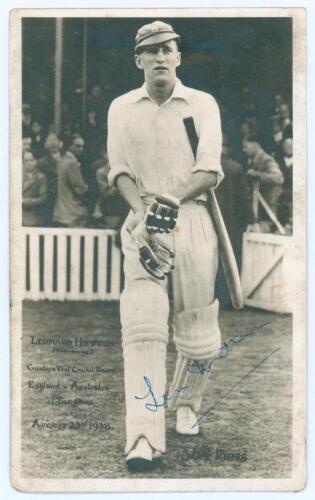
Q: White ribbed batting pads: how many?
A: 2